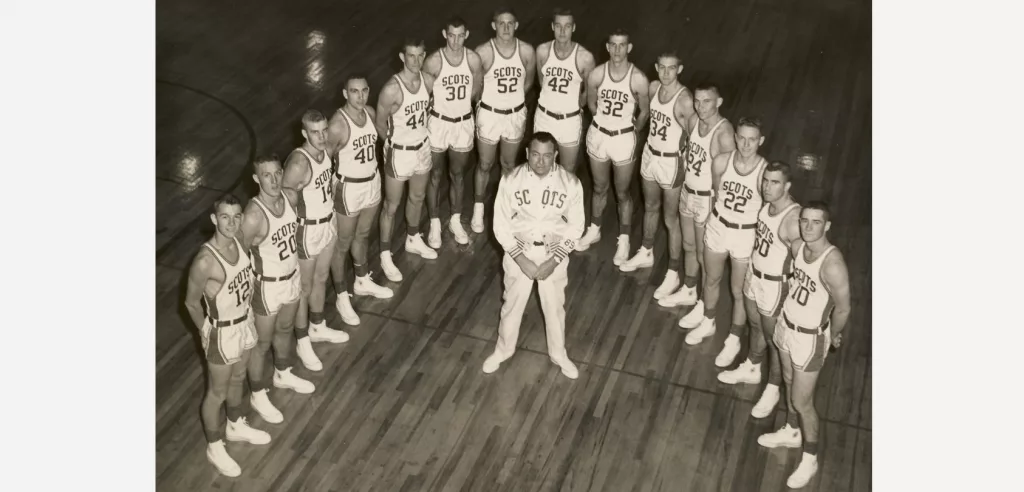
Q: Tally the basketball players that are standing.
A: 14